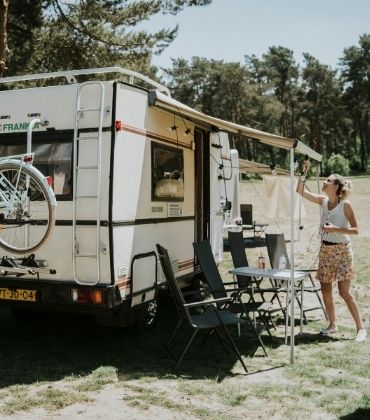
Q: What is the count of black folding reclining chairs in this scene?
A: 4